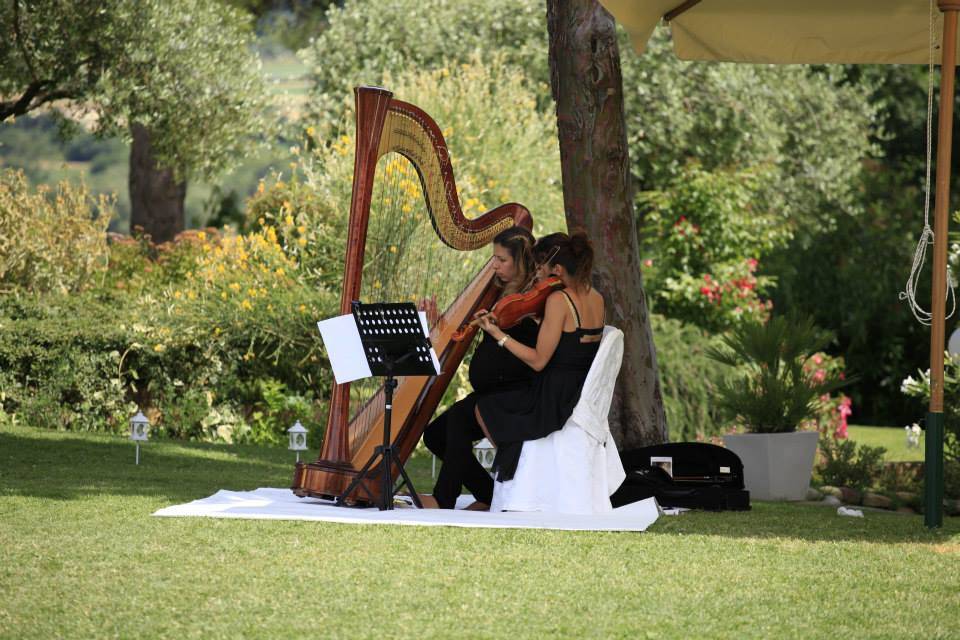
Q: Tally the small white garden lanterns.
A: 3